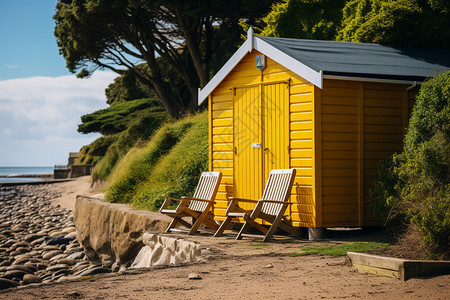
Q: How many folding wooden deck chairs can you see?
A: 2